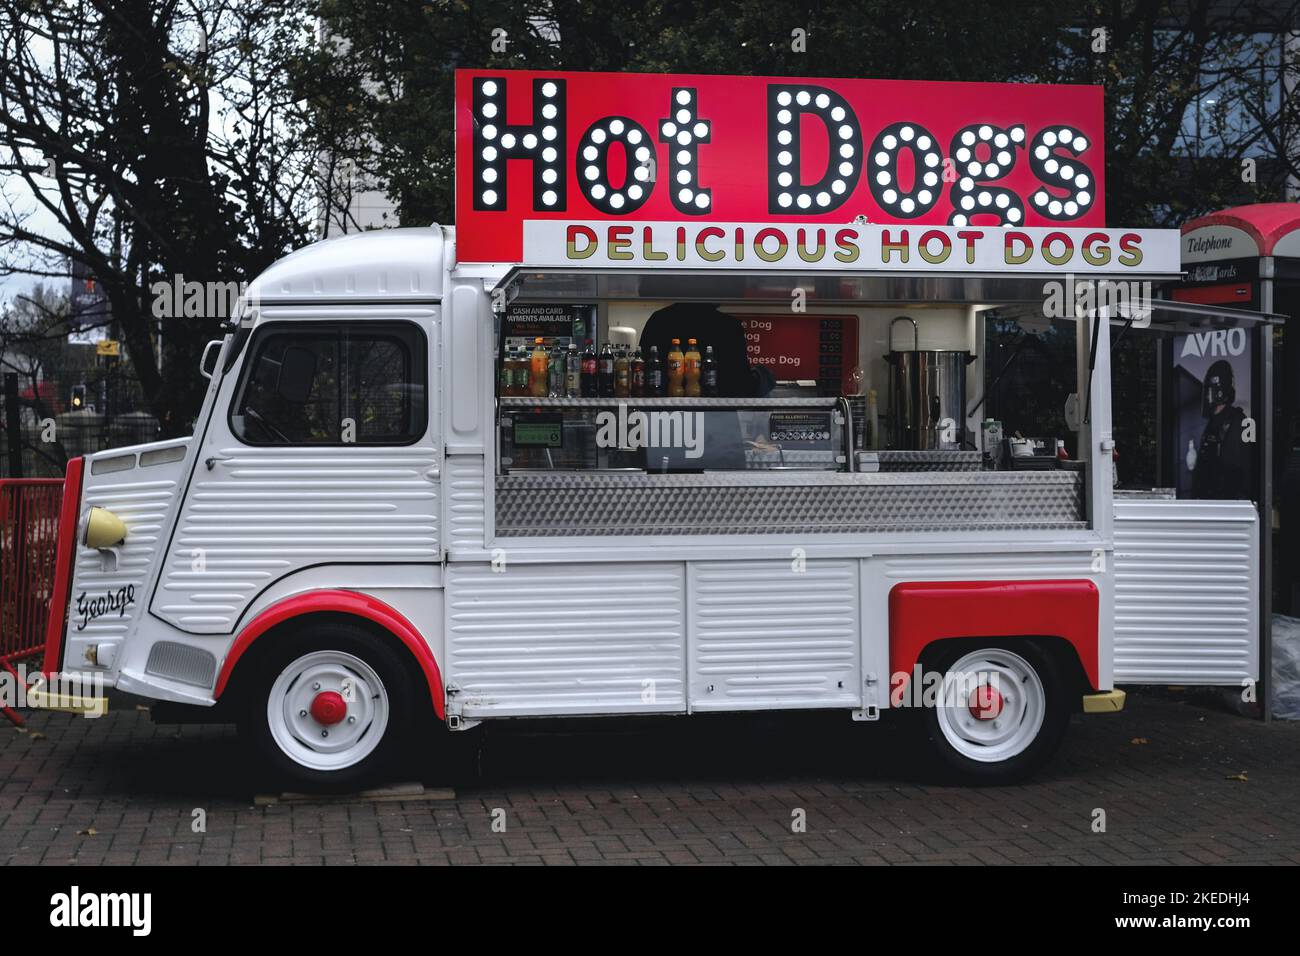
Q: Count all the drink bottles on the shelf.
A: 13